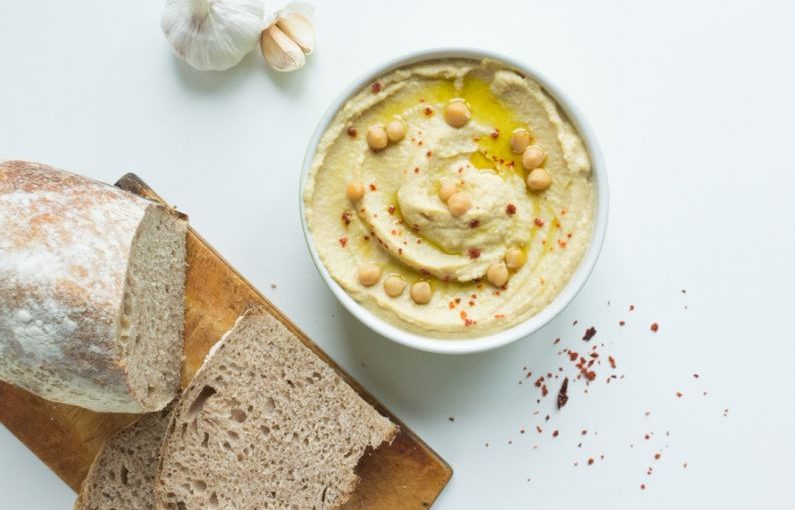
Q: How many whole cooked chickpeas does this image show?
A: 14